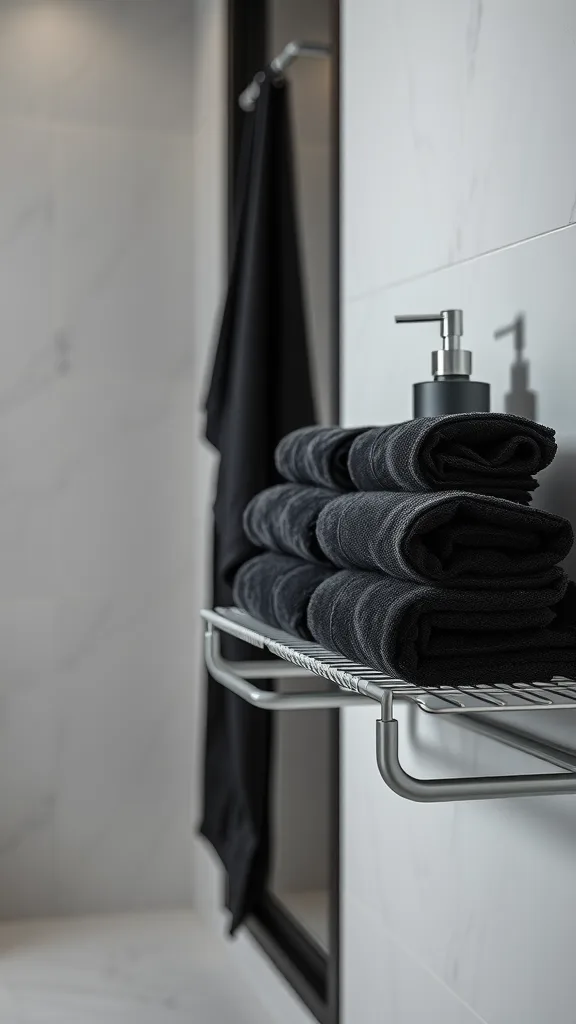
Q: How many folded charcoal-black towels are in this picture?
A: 6